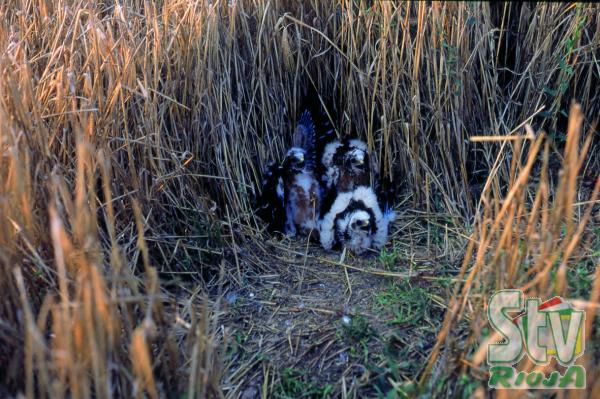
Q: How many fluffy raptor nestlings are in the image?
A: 3